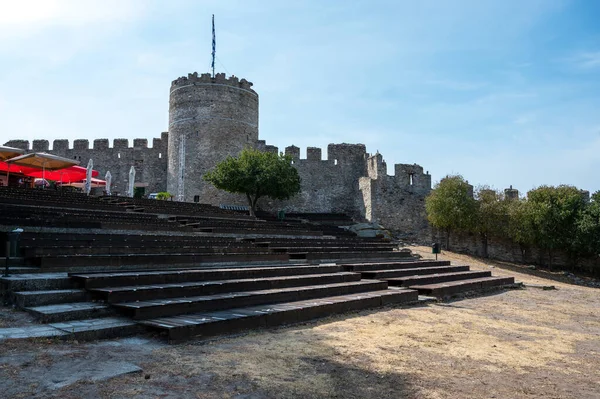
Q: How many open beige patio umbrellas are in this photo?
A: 2